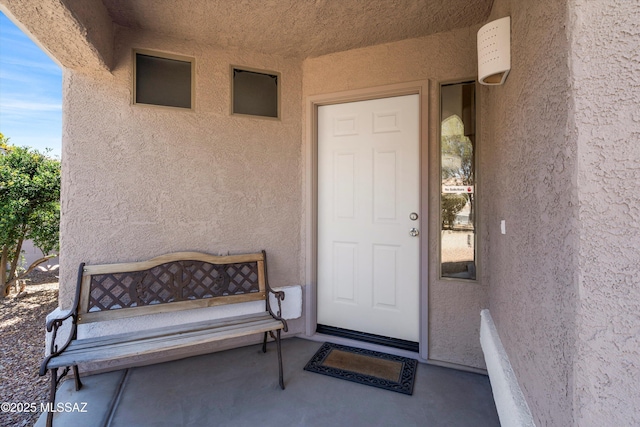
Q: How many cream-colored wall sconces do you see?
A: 1